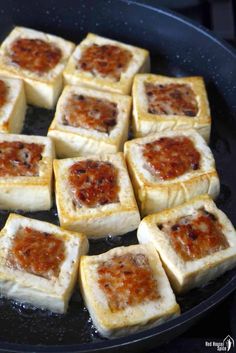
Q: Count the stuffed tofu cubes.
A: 11